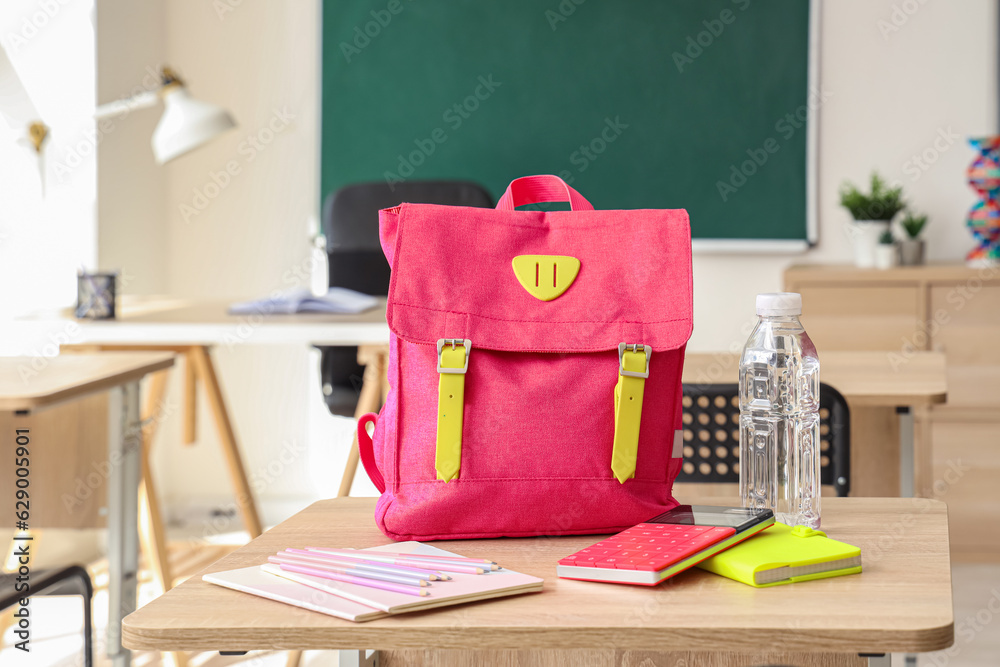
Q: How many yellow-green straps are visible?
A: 2